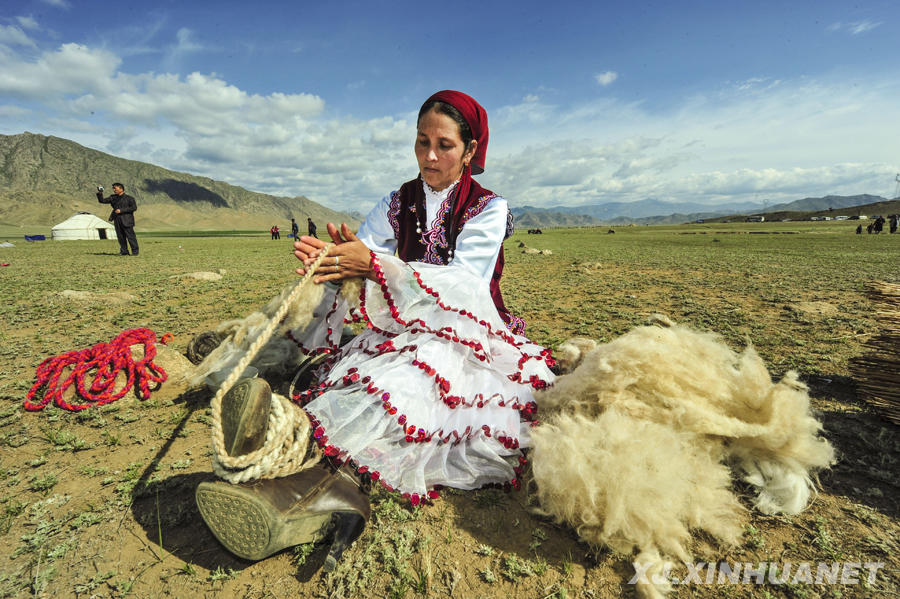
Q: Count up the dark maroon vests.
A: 1